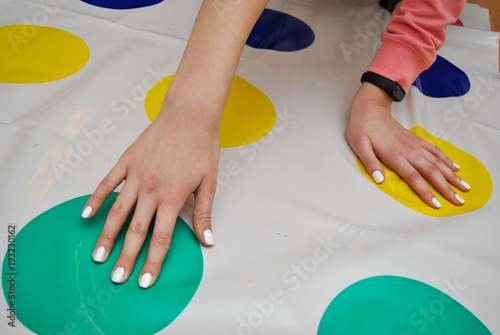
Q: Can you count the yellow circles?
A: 3